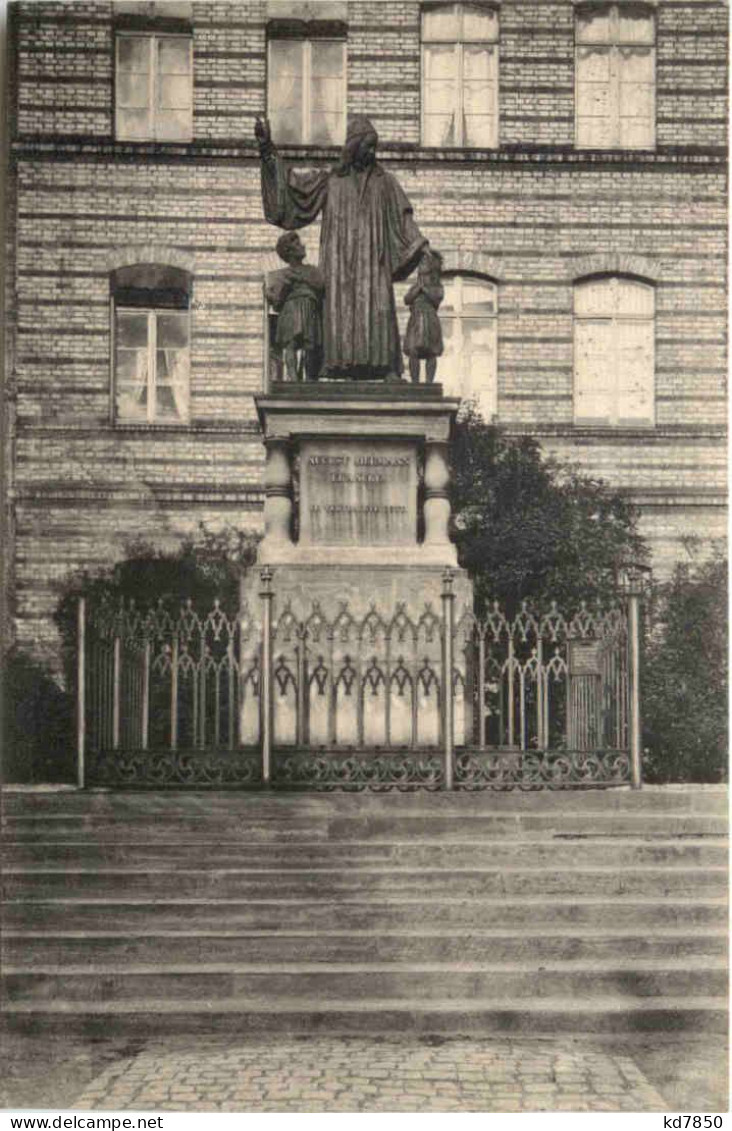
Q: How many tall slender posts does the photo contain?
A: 4